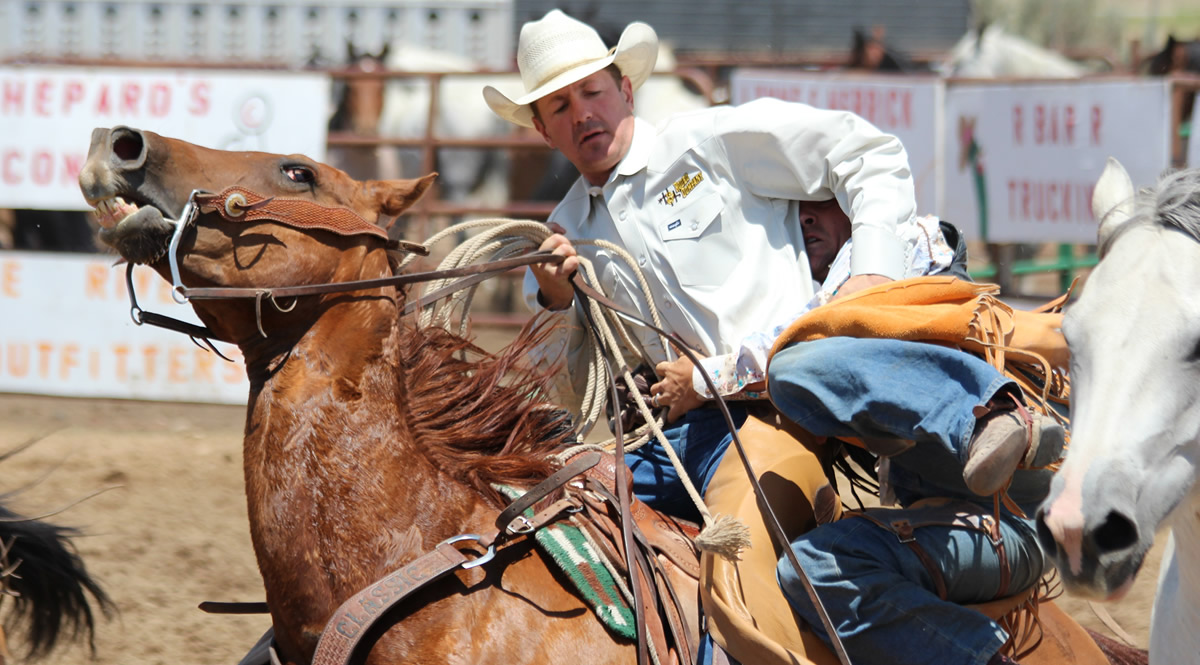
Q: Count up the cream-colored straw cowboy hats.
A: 1